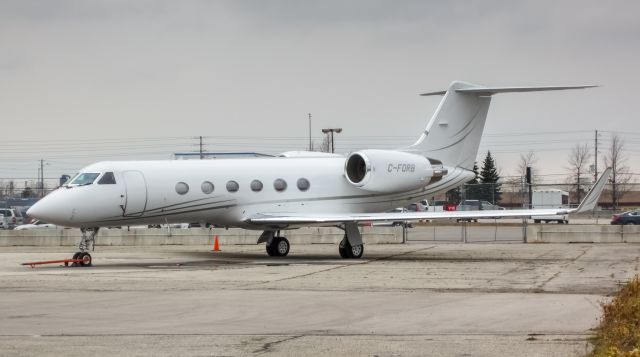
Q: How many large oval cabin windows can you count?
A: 6